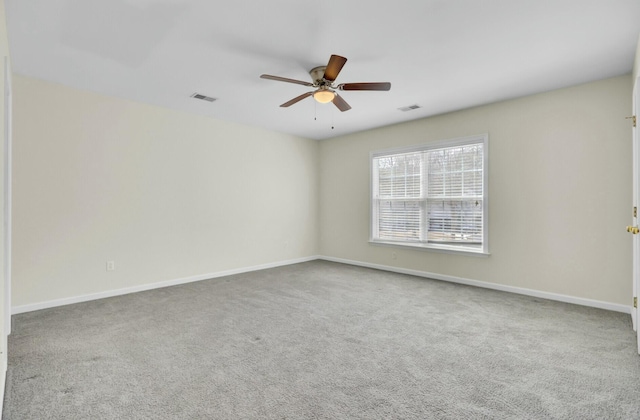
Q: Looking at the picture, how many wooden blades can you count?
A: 5